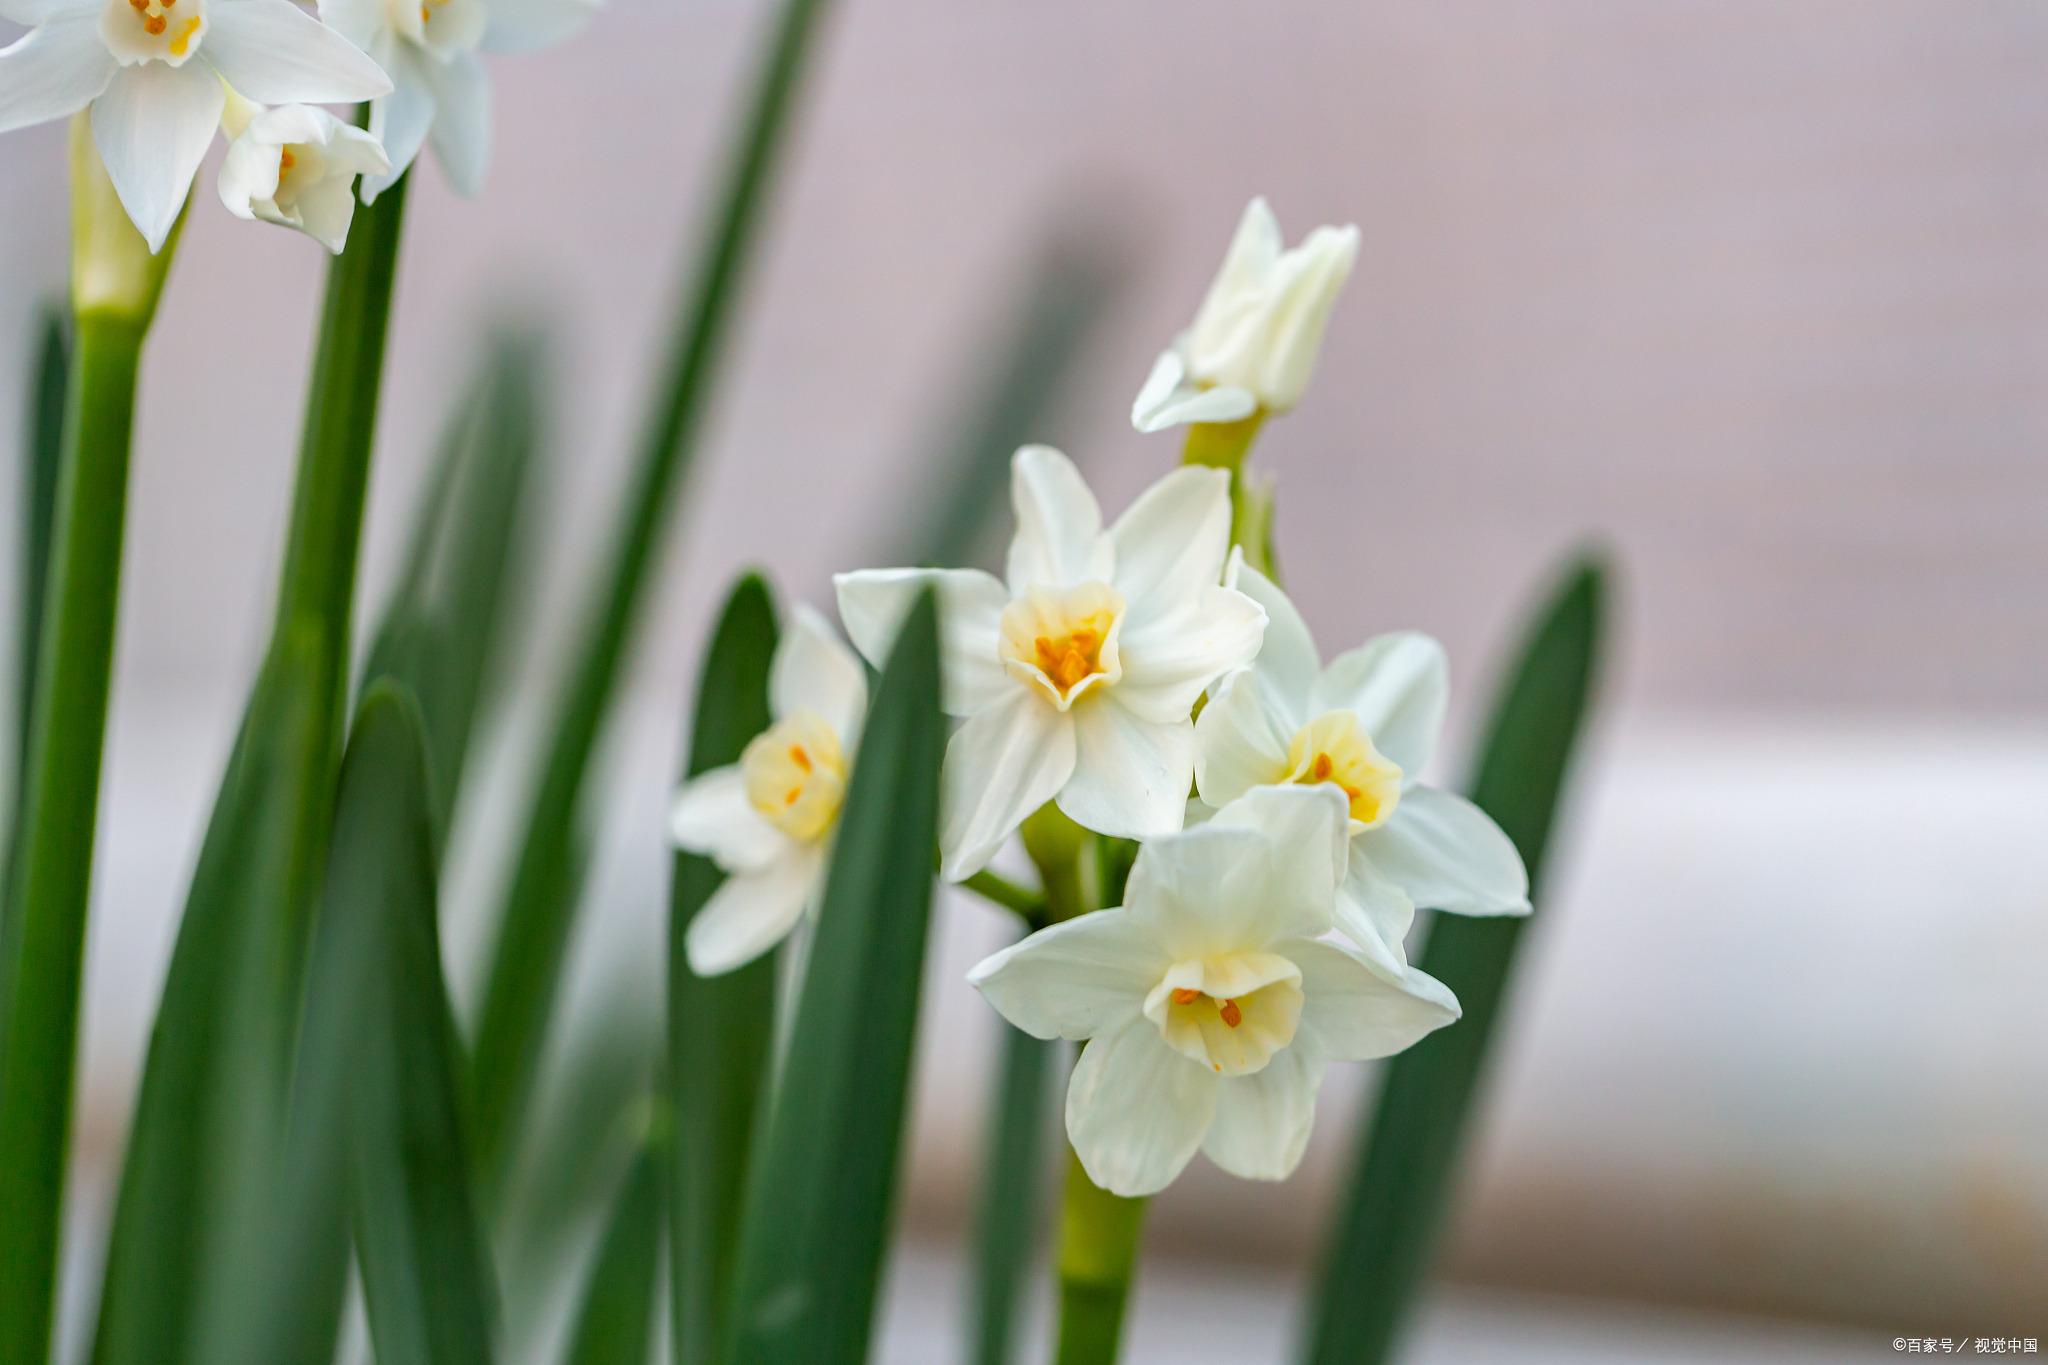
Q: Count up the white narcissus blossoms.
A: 8